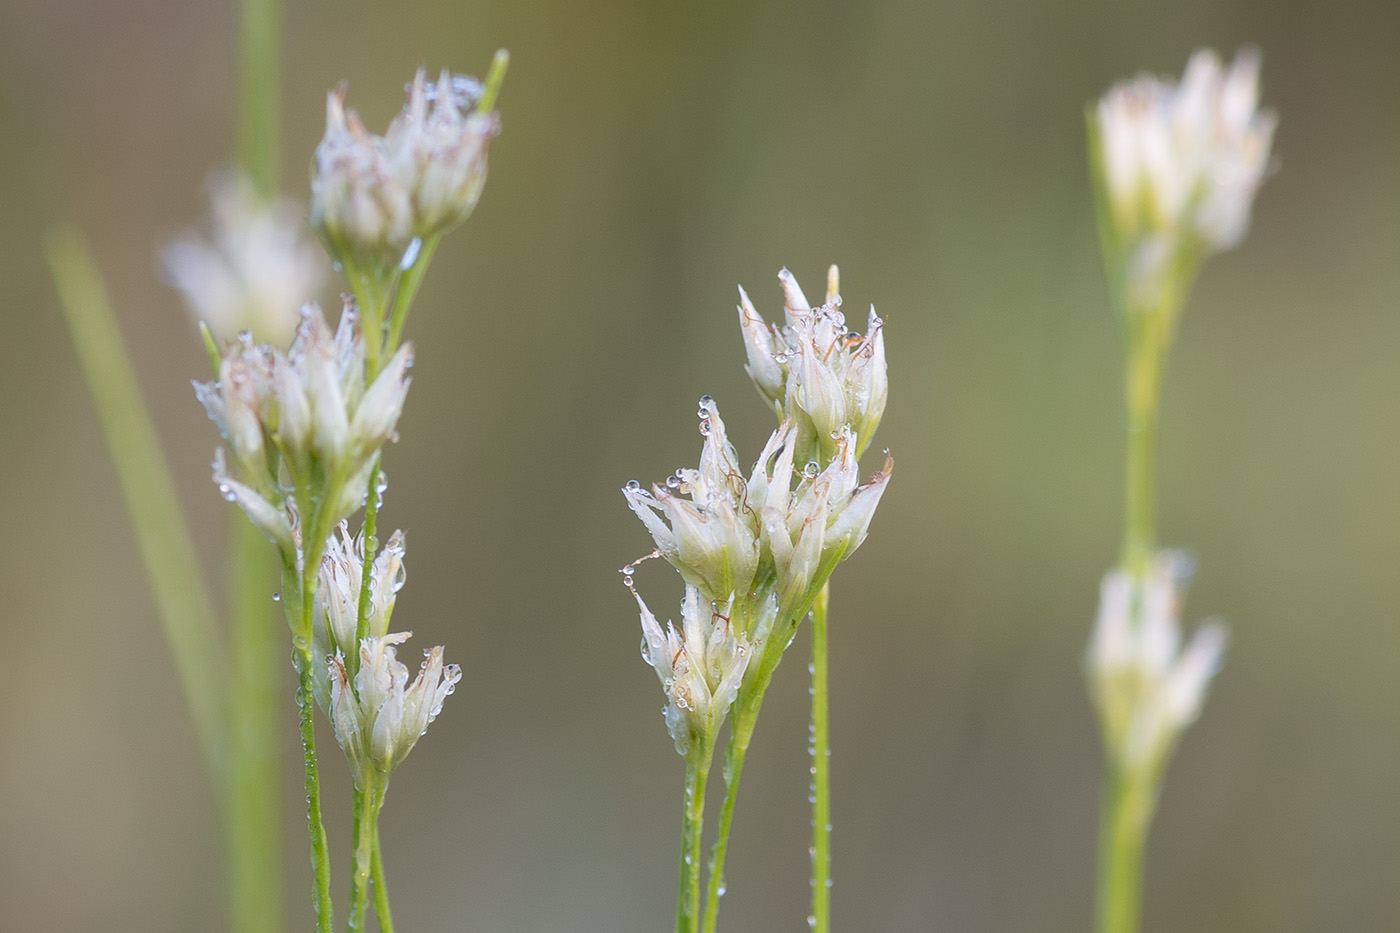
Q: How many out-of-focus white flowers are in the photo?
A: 3